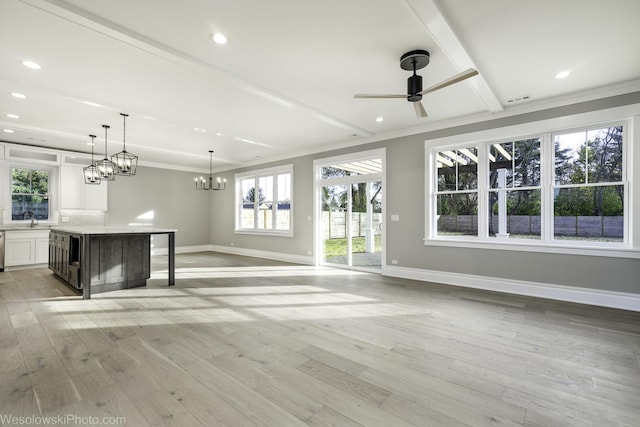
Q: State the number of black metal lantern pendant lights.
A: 3